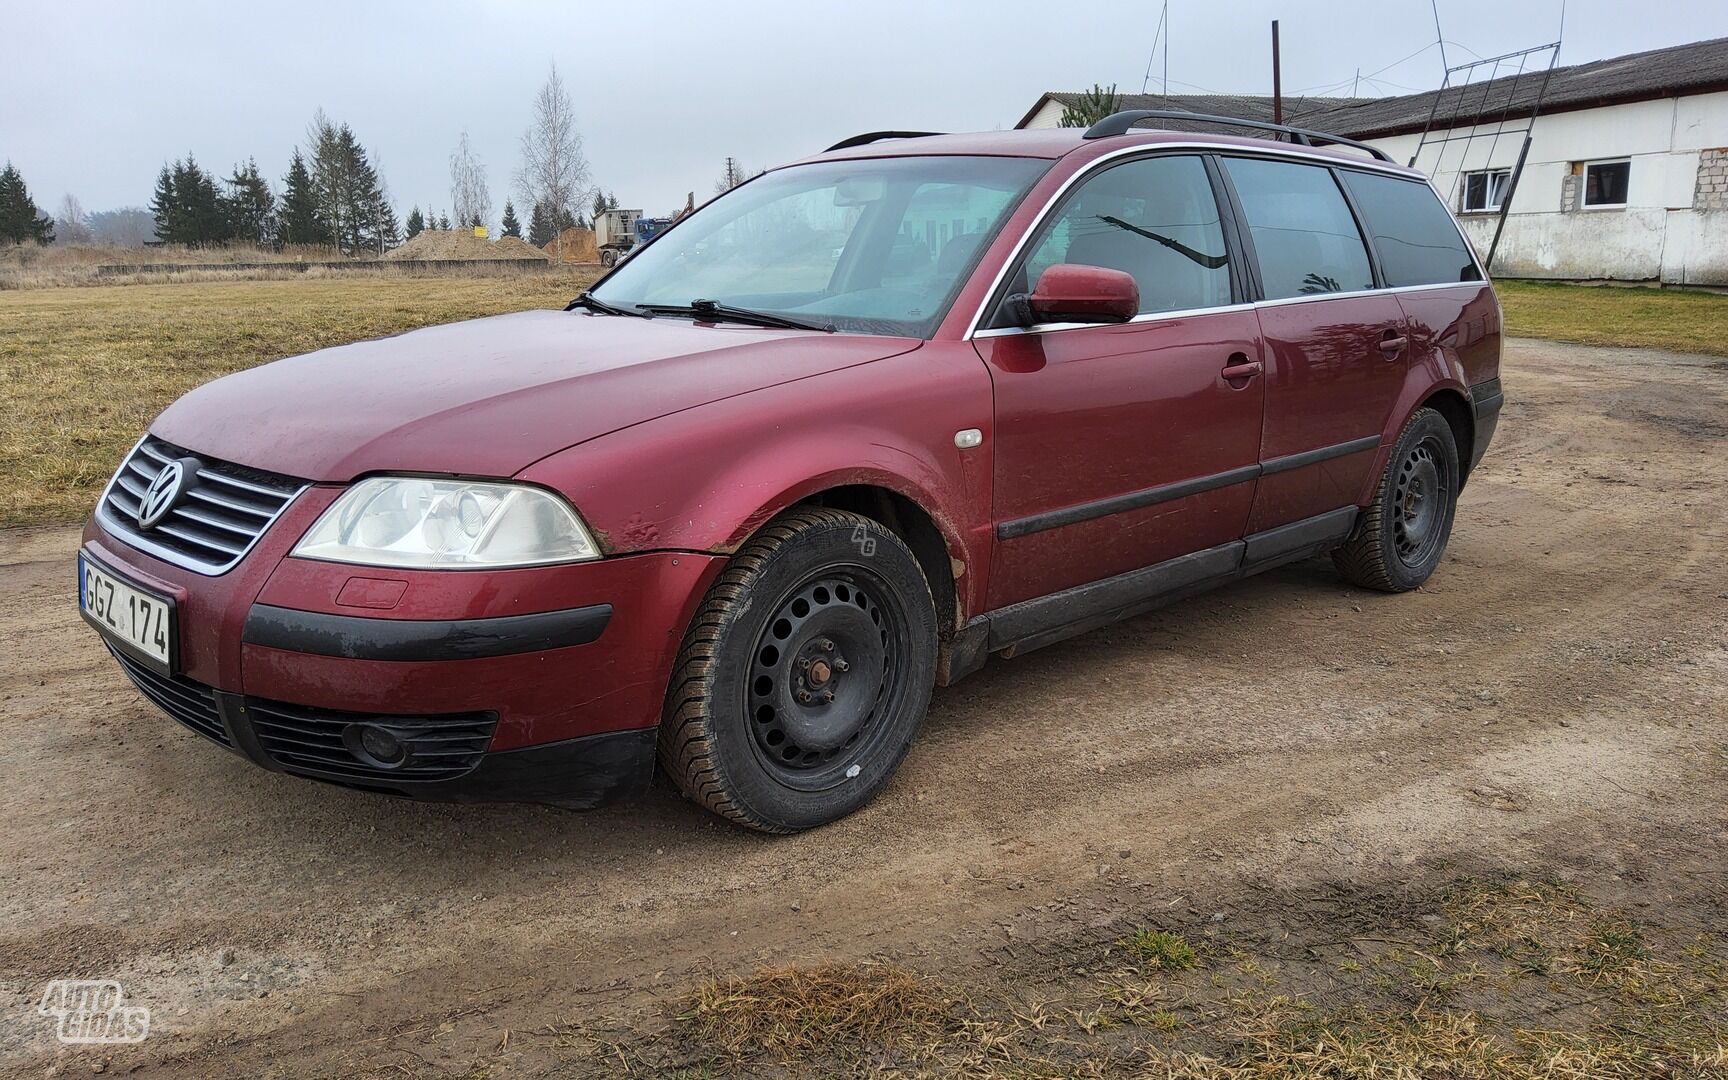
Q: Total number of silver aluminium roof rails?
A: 0